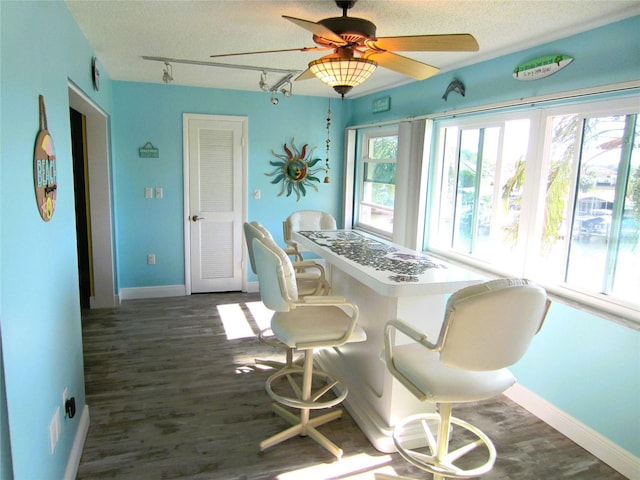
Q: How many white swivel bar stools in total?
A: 4